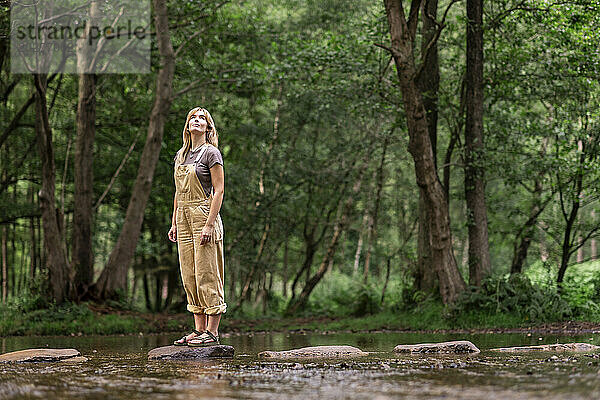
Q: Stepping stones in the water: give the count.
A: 5